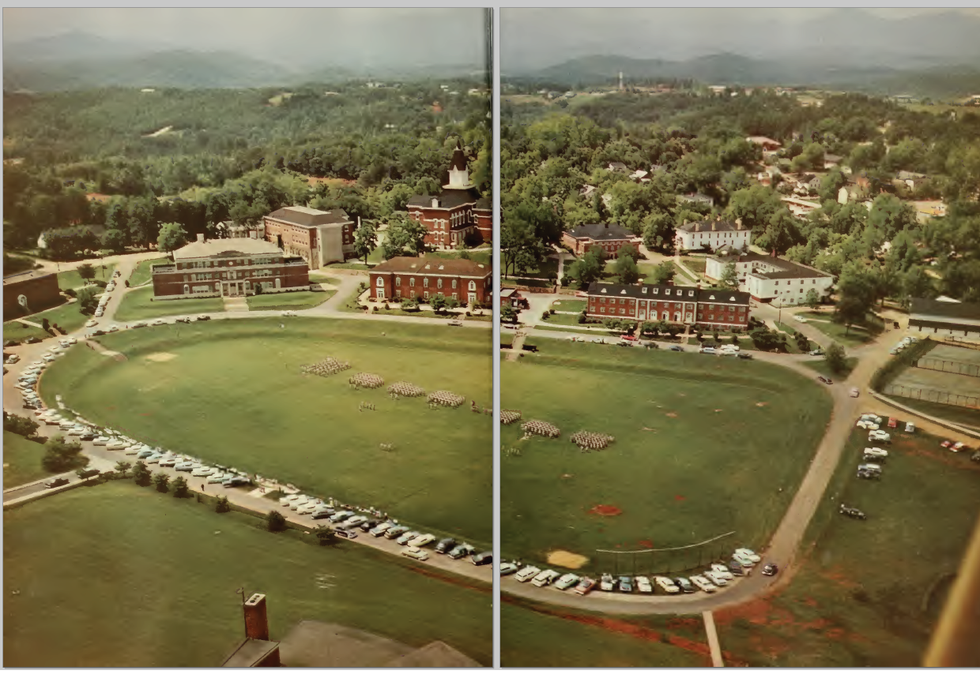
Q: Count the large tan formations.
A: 7